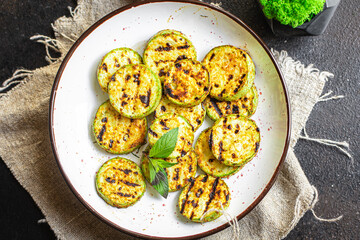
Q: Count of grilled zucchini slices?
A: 14